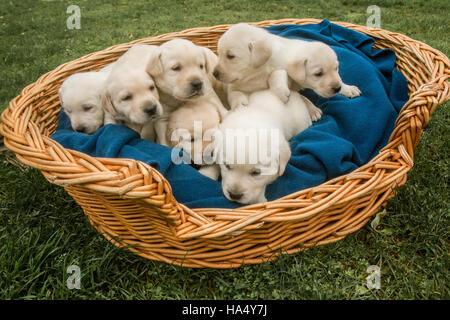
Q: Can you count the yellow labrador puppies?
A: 7